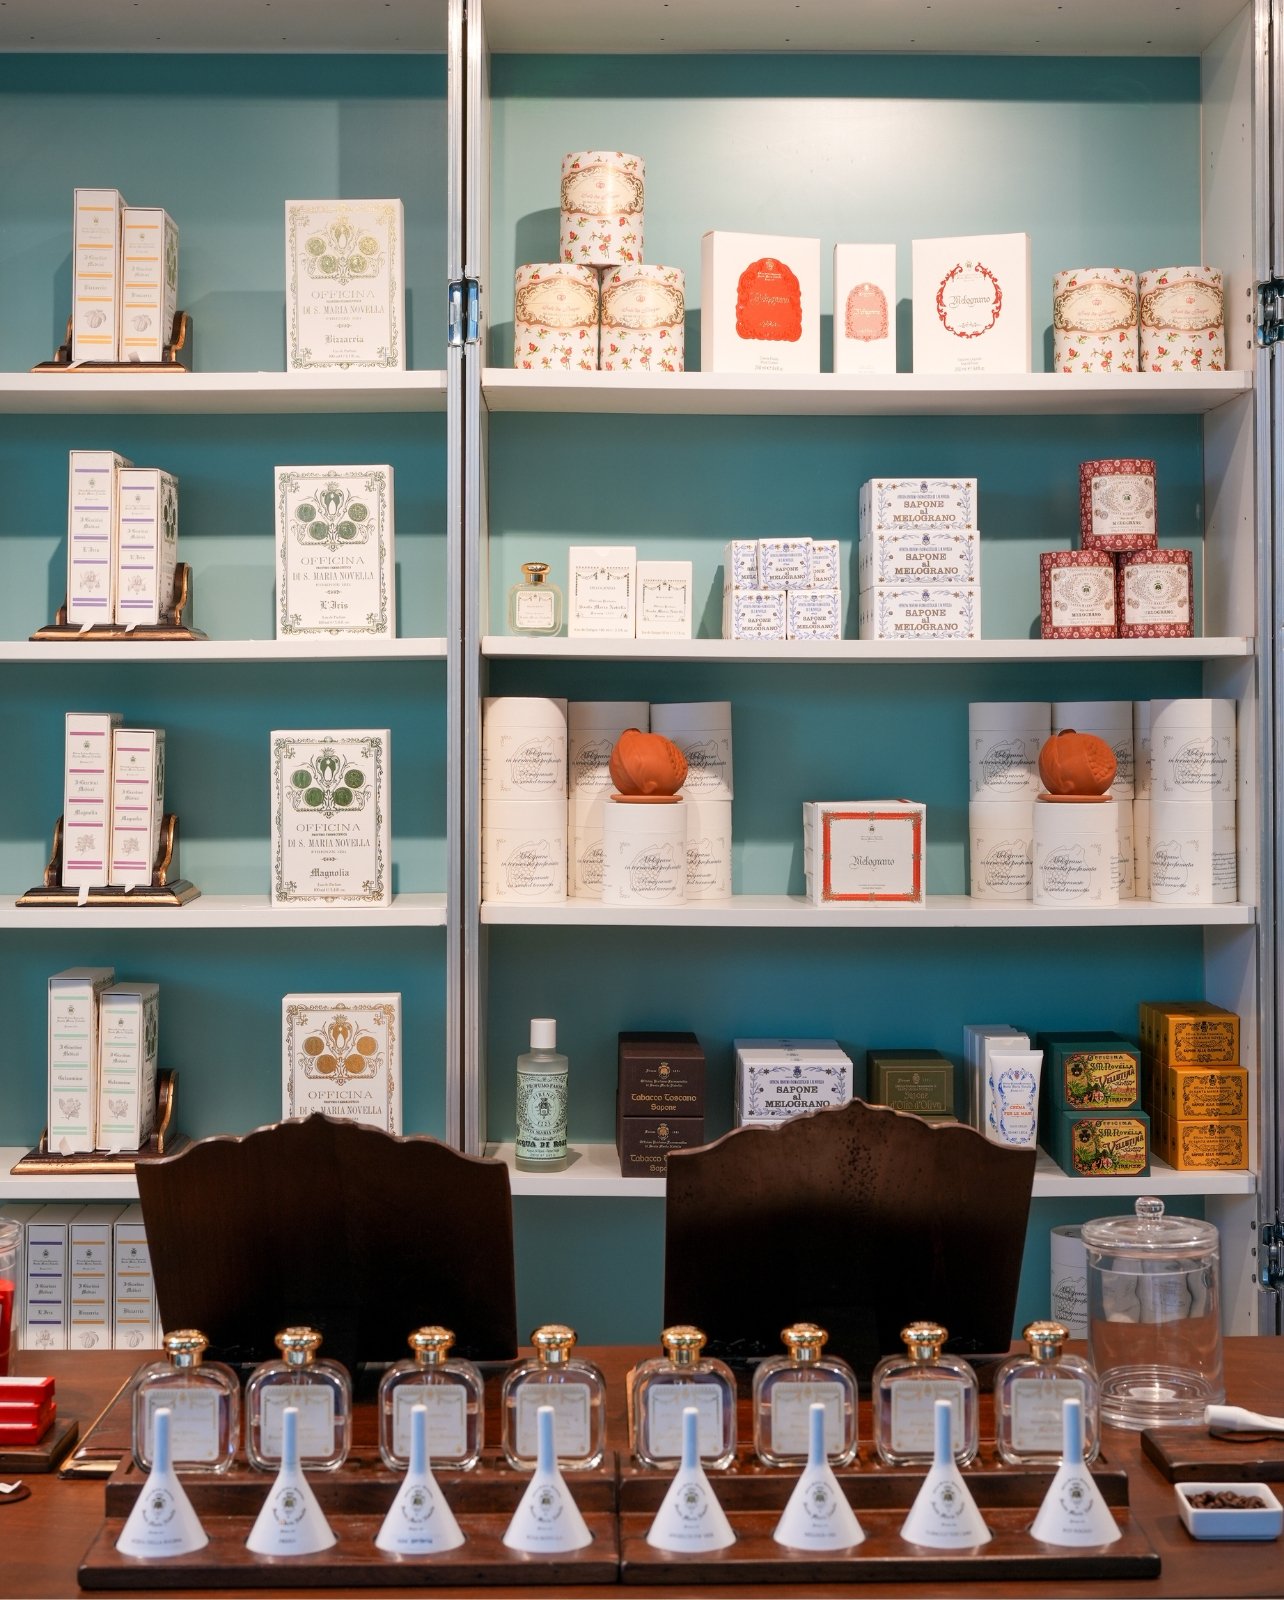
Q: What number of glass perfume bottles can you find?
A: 9